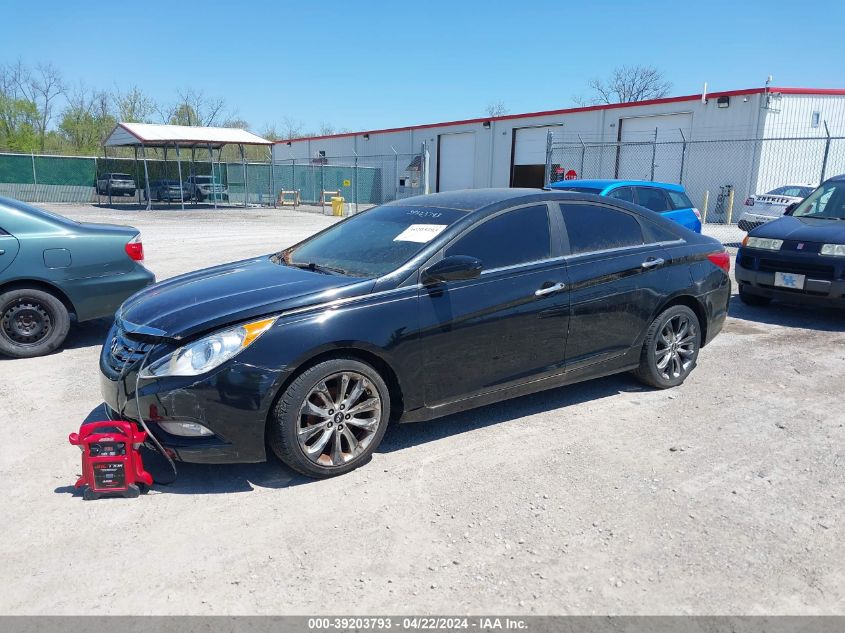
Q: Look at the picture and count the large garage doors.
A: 3